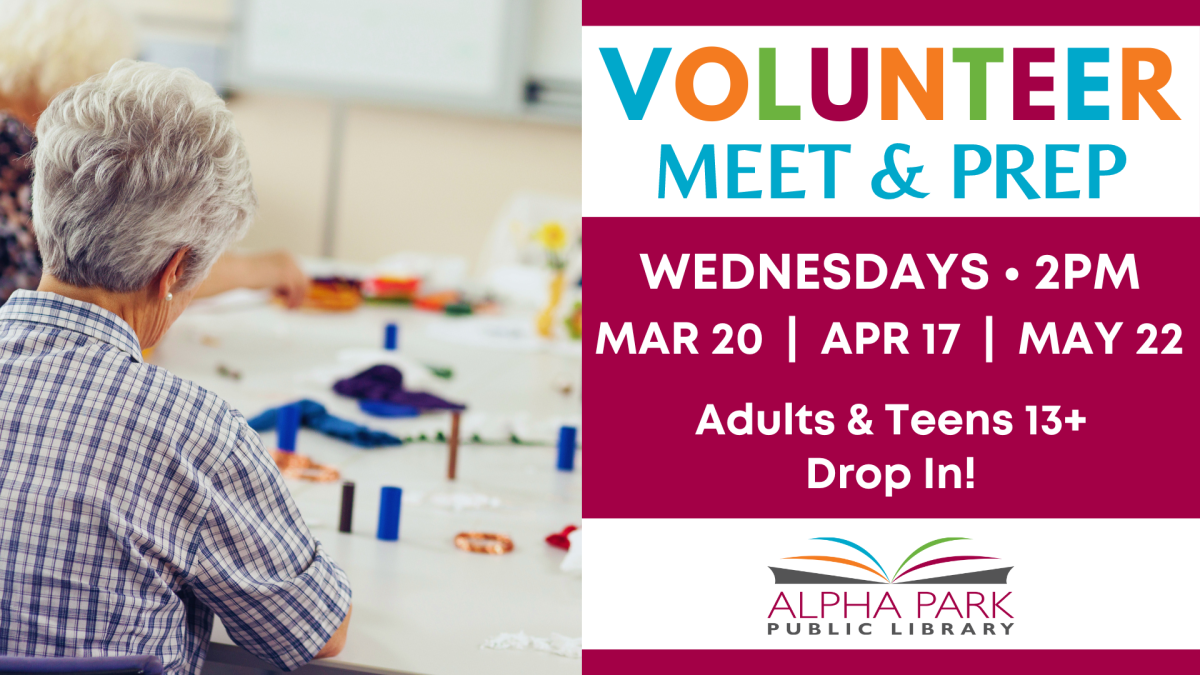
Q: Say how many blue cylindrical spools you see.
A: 4